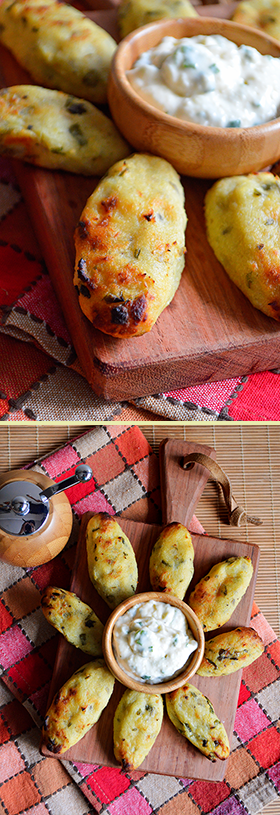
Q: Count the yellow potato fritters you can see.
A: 14